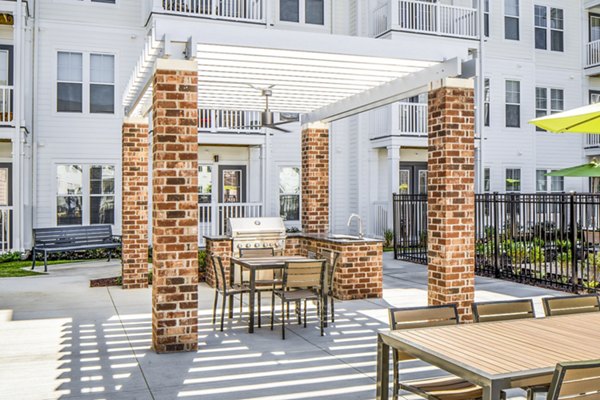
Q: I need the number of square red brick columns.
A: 4